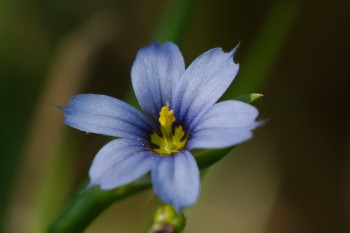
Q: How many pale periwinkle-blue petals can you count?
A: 6